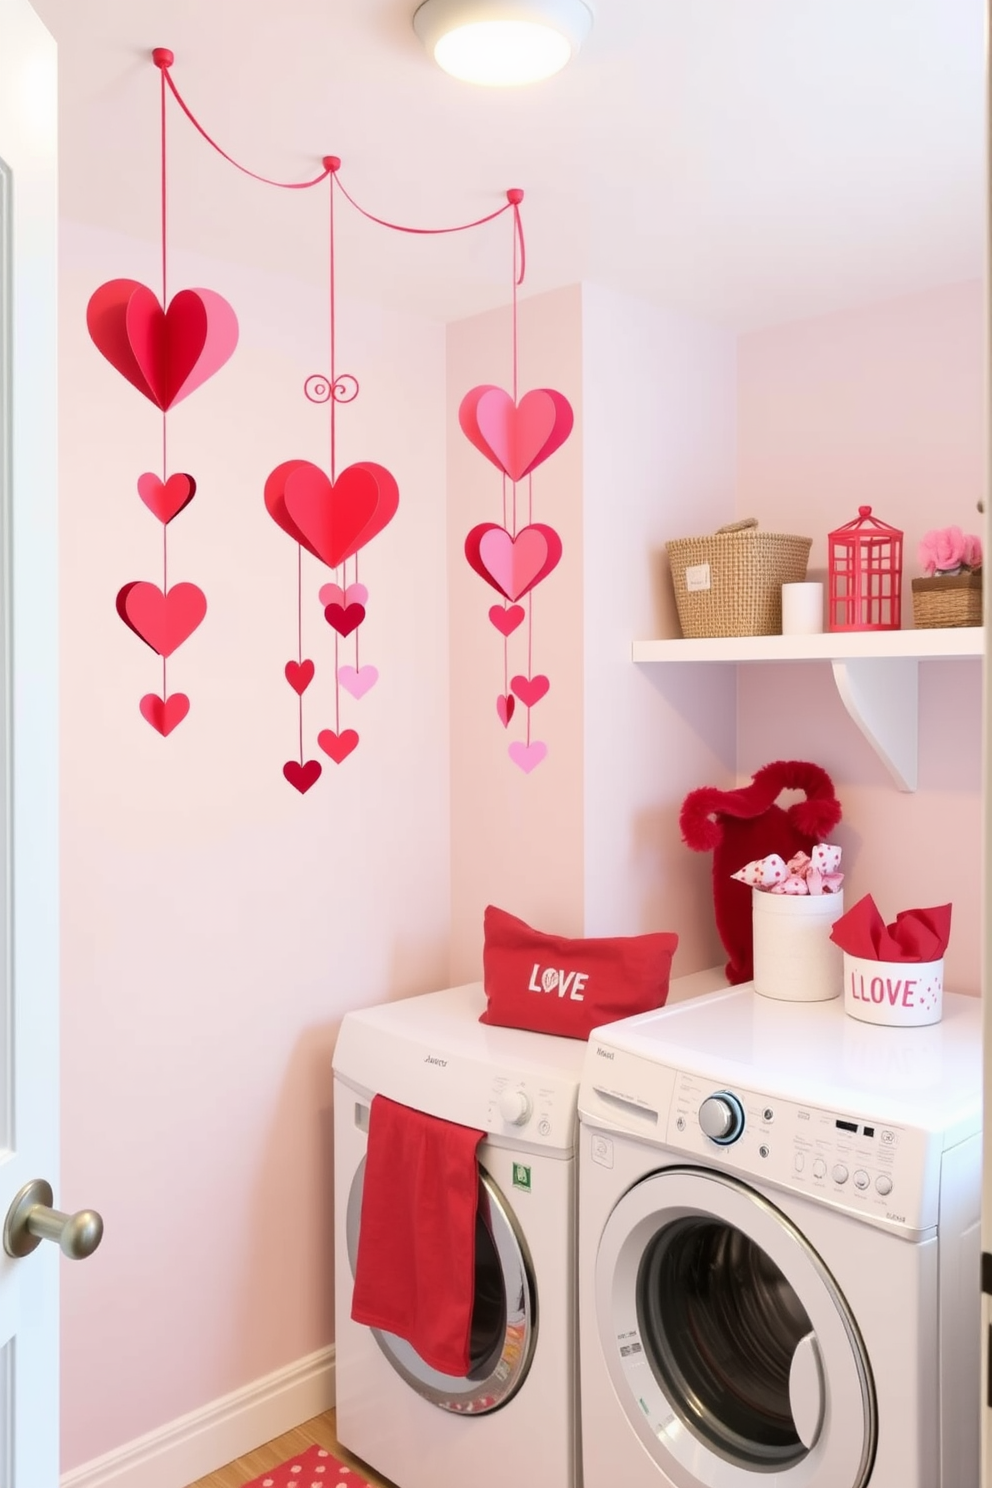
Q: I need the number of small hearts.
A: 12